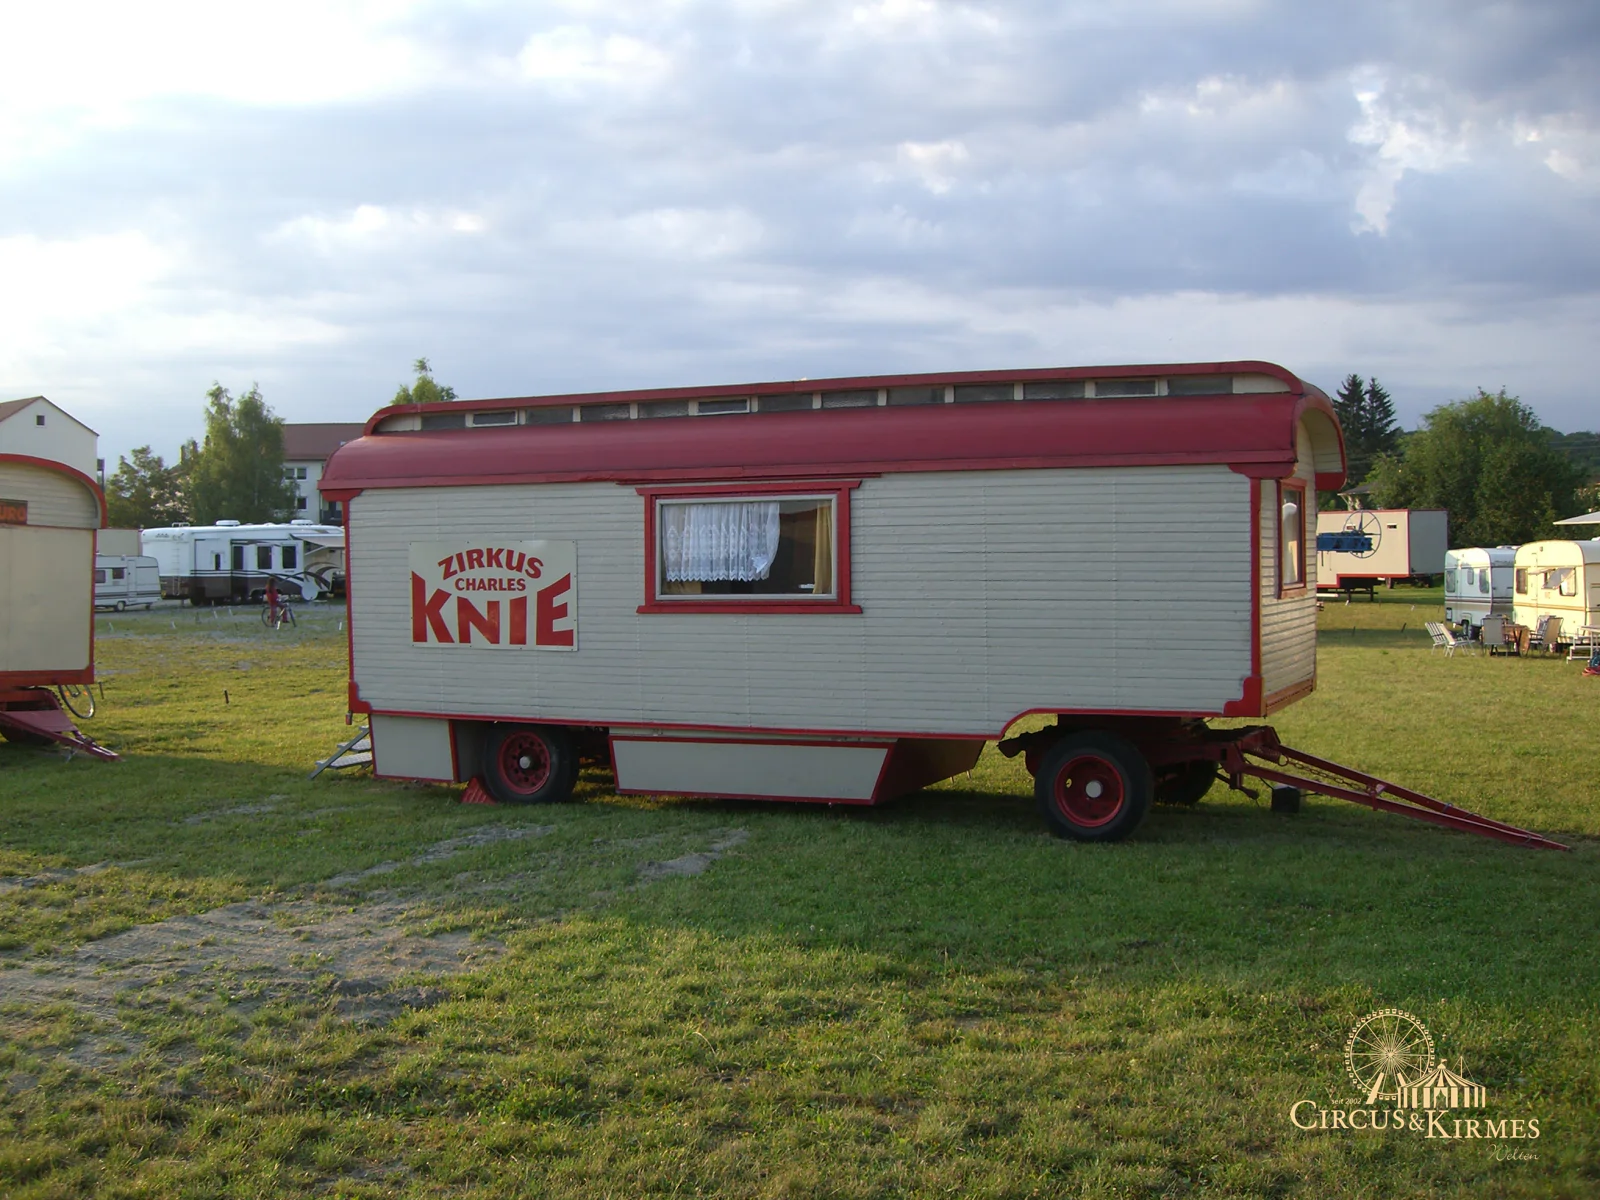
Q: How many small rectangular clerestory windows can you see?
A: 13